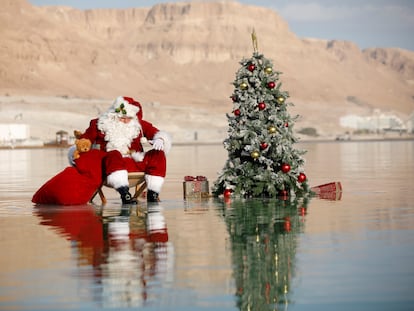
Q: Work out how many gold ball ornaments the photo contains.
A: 5